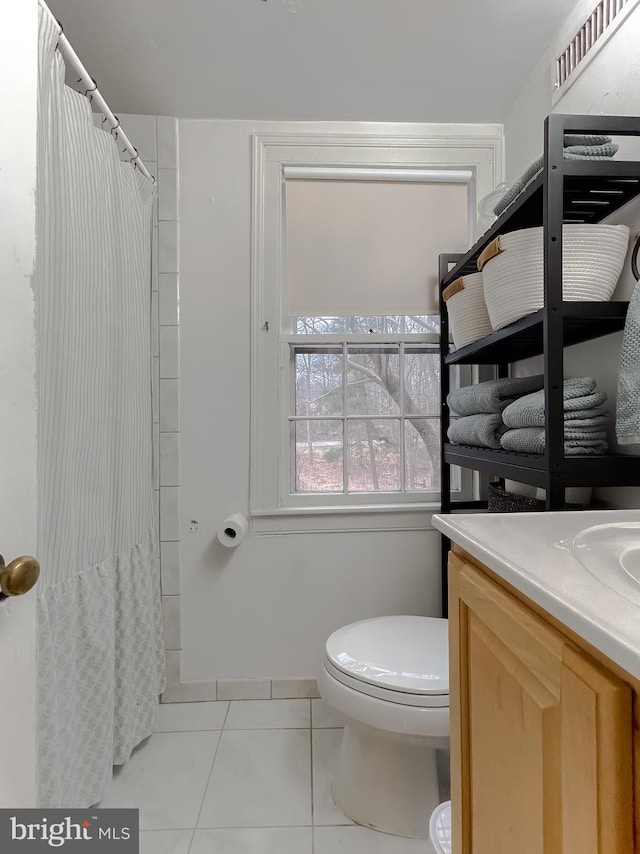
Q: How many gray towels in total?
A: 6